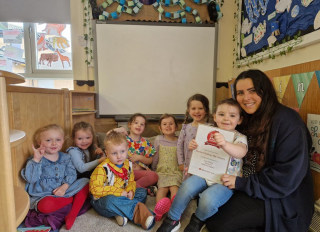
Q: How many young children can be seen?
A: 7